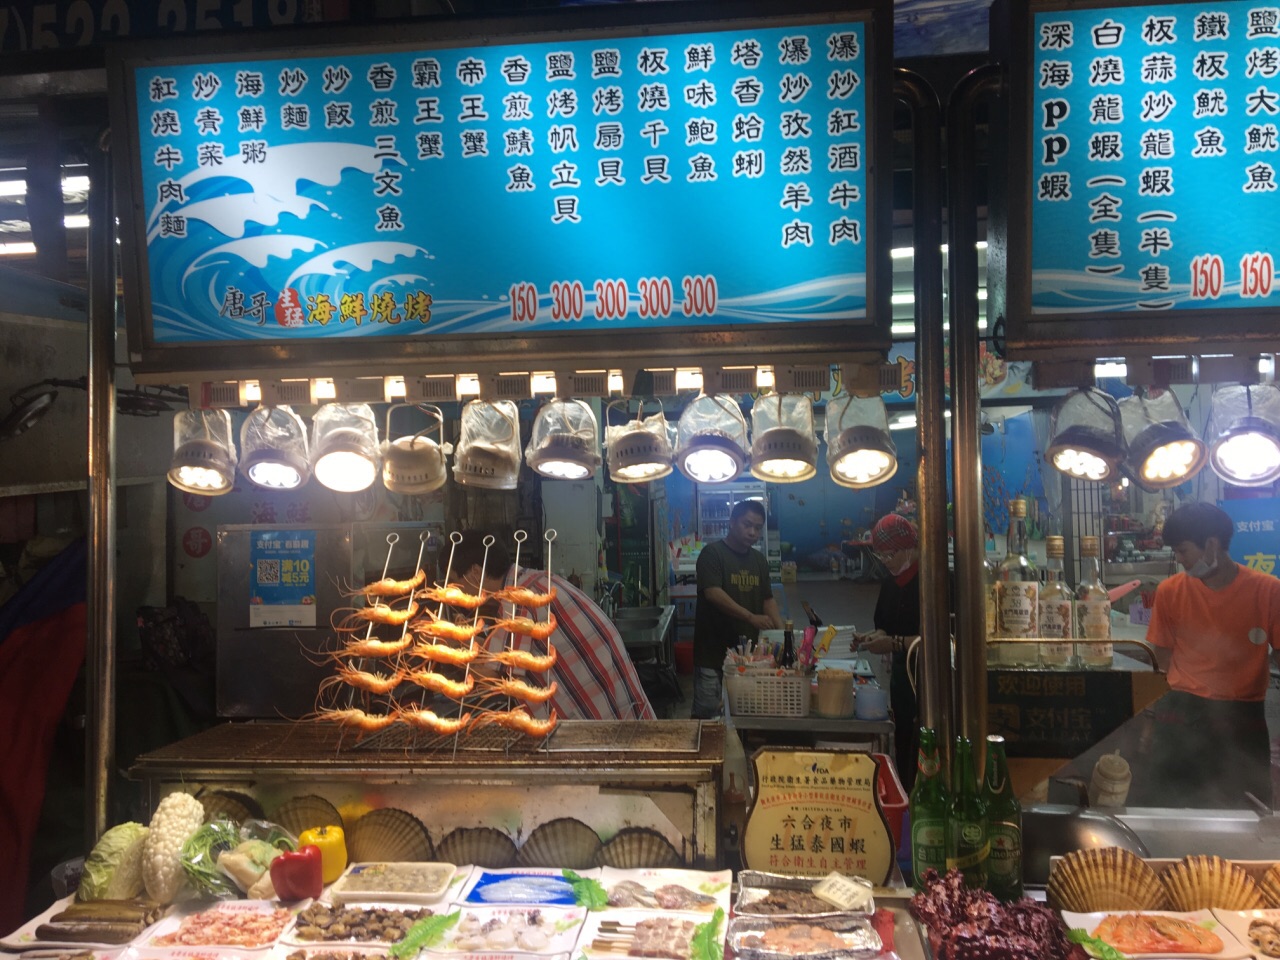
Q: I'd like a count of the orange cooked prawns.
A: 15